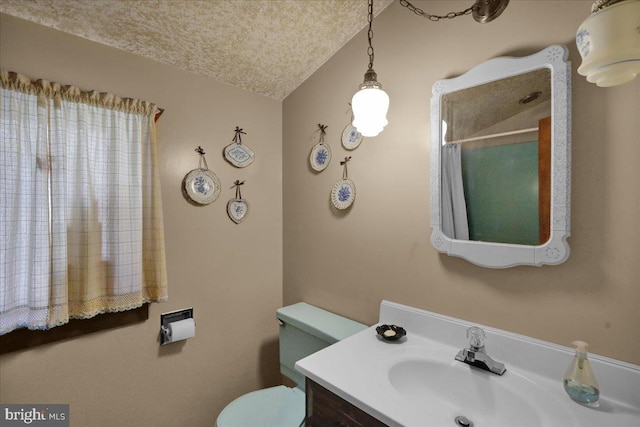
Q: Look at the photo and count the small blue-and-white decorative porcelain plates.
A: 6